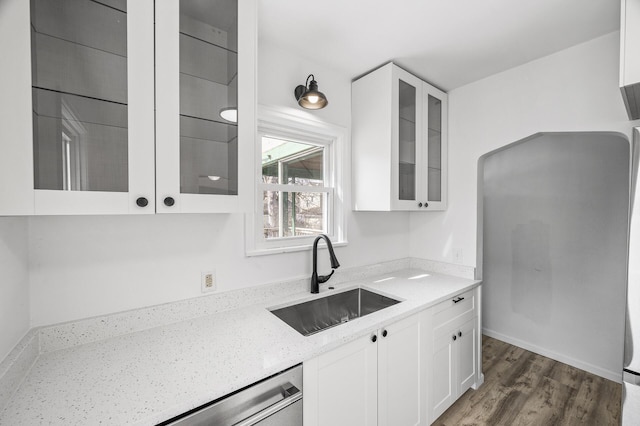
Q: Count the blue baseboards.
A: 0